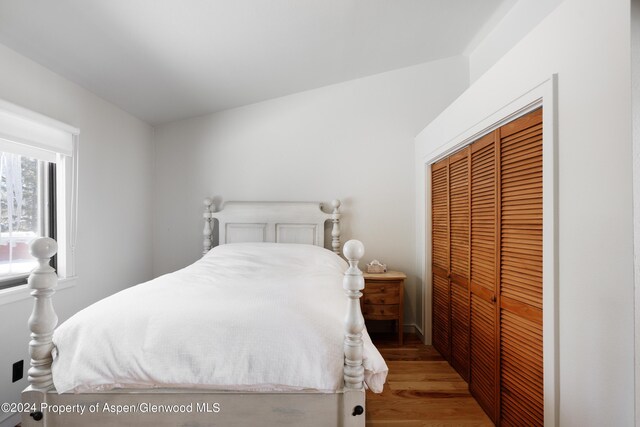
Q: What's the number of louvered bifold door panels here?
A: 4